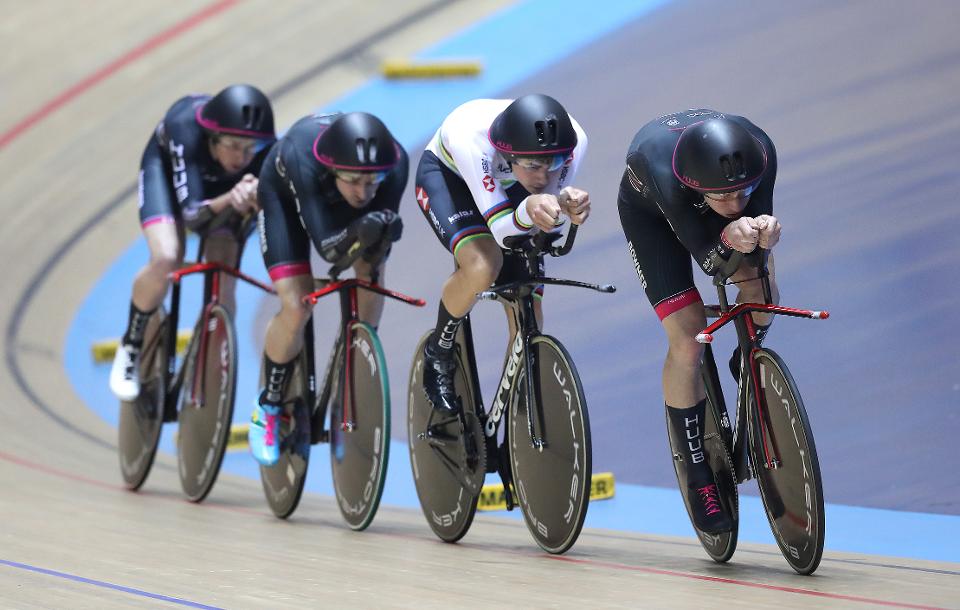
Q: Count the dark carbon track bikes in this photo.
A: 4